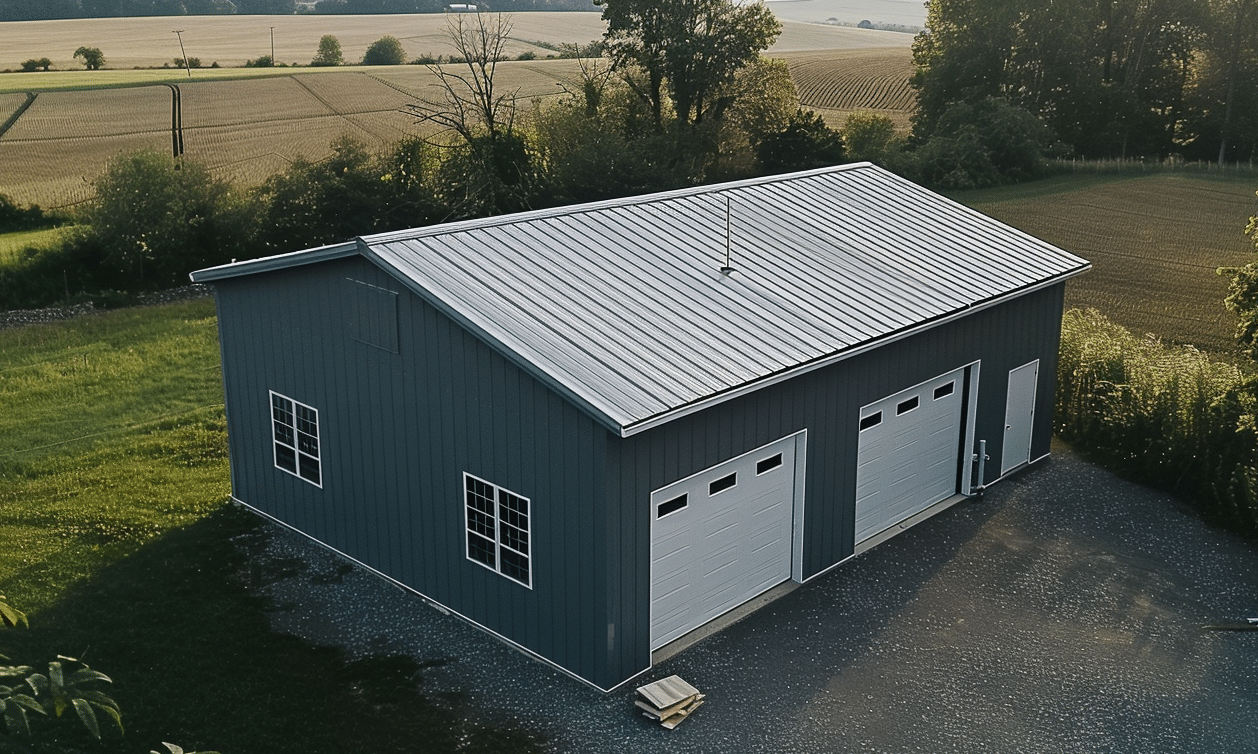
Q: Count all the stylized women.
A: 0